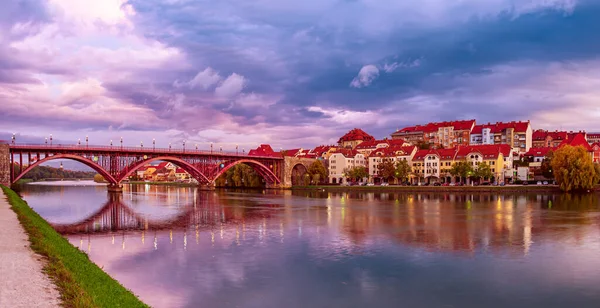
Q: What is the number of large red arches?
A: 3